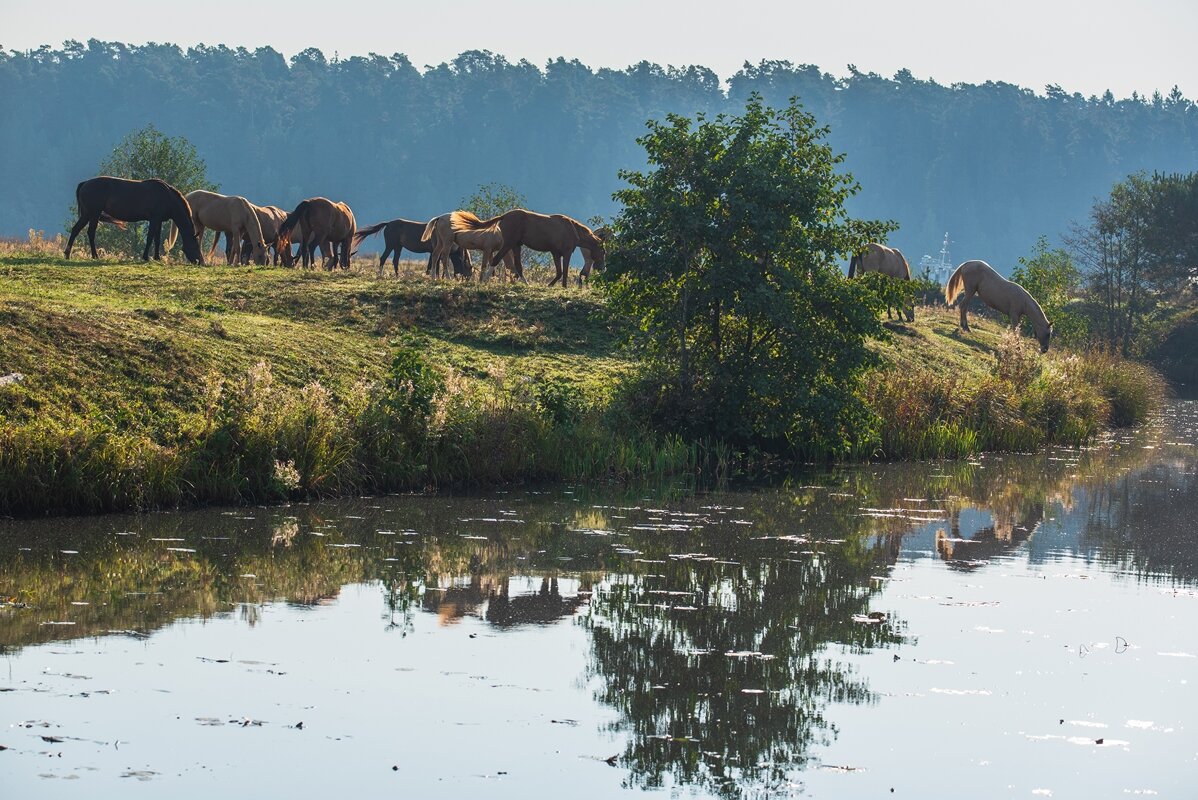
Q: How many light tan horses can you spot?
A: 4